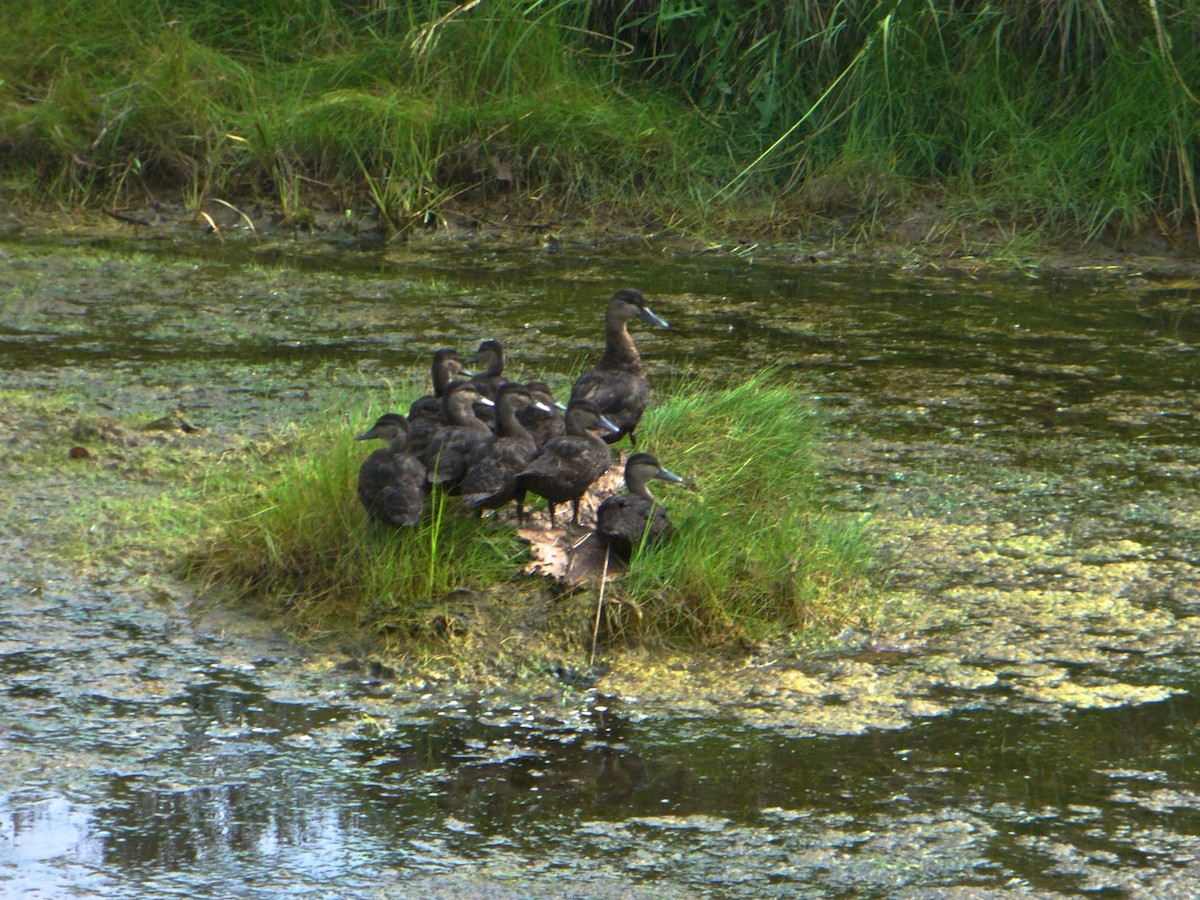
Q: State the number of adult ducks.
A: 1